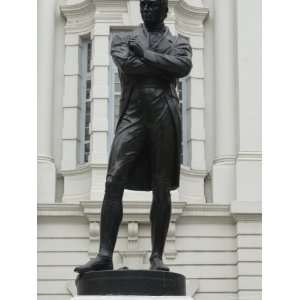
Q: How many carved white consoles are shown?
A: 3